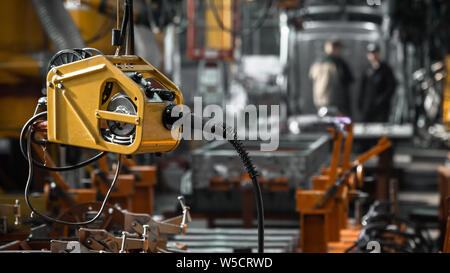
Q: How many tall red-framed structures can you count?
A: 1